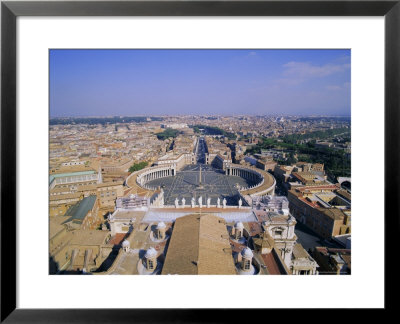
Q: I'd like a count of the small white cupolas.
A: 5